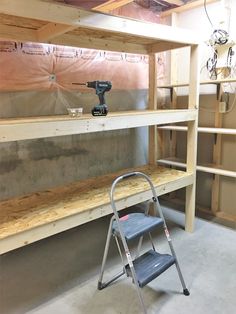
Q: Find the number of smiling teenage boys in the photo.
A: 0